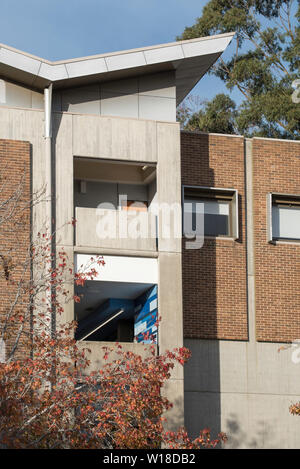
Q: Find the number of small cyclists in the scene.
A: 0